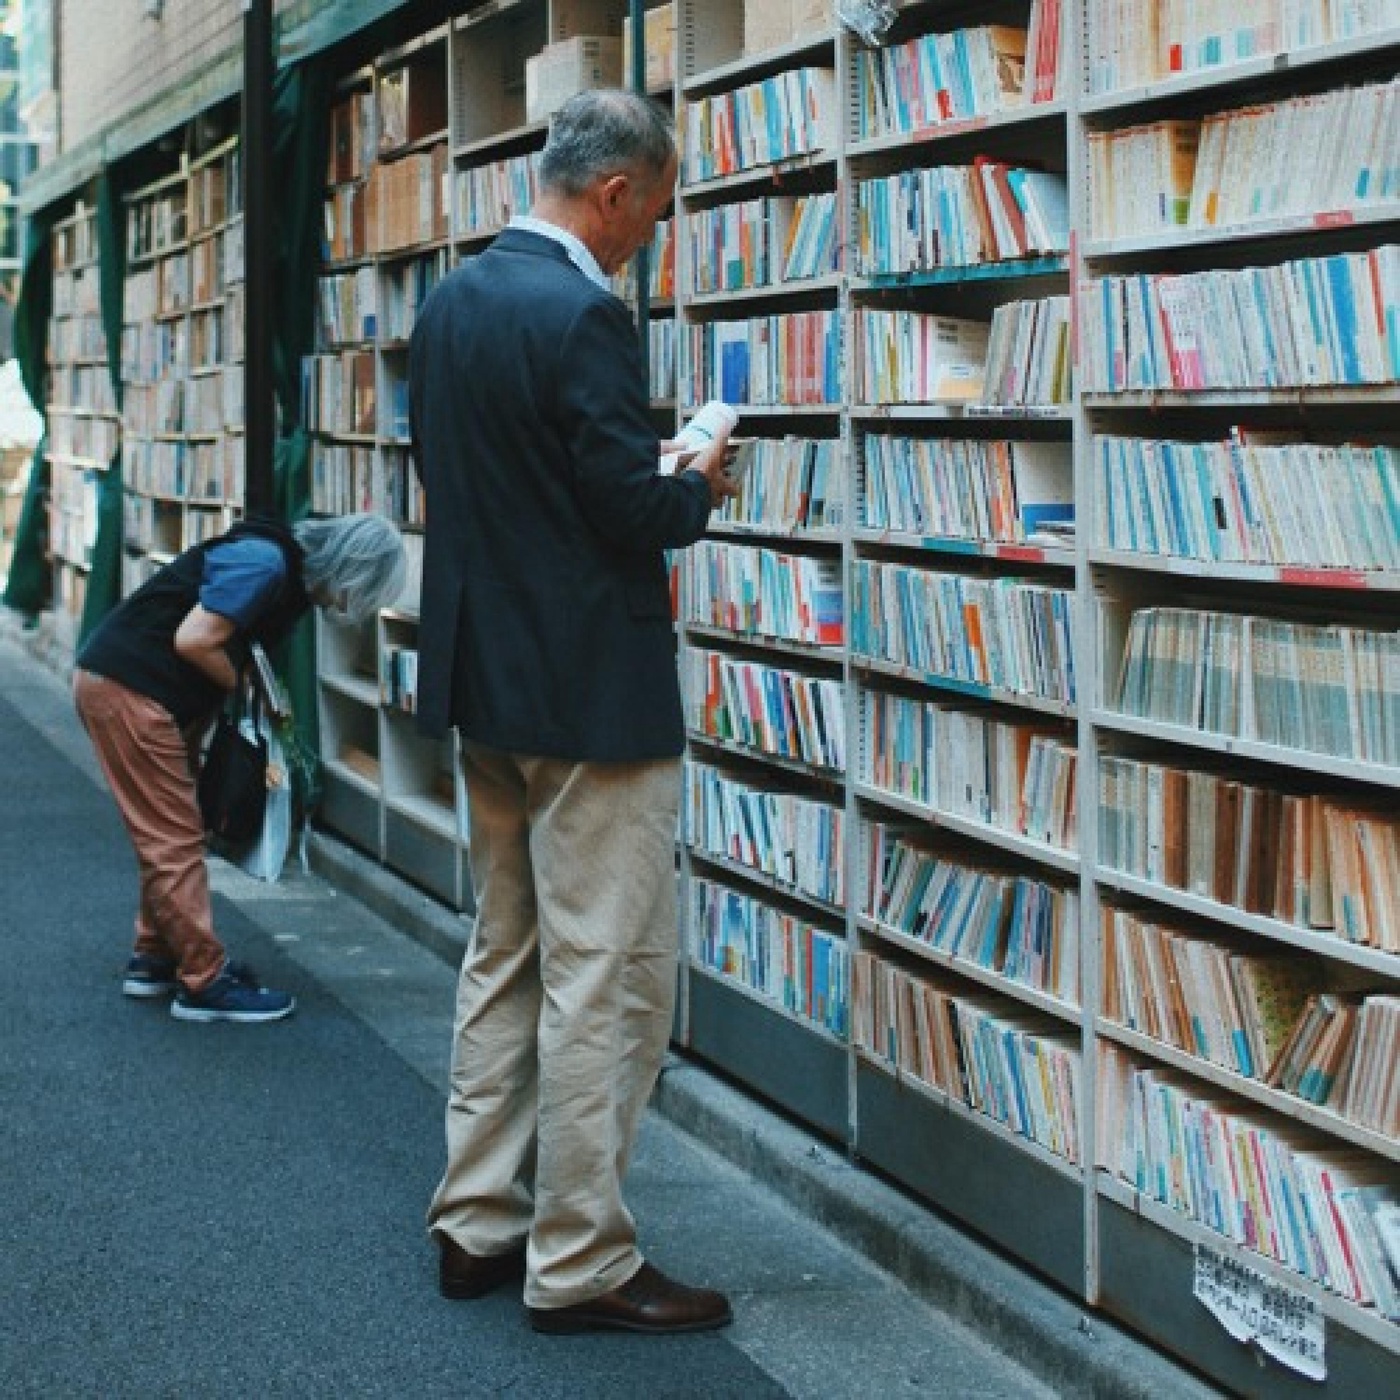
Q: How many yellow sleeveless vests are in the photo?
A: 0